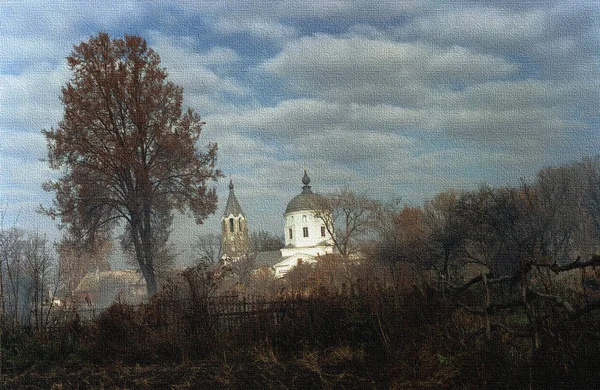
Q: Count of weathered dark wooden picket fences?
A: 1